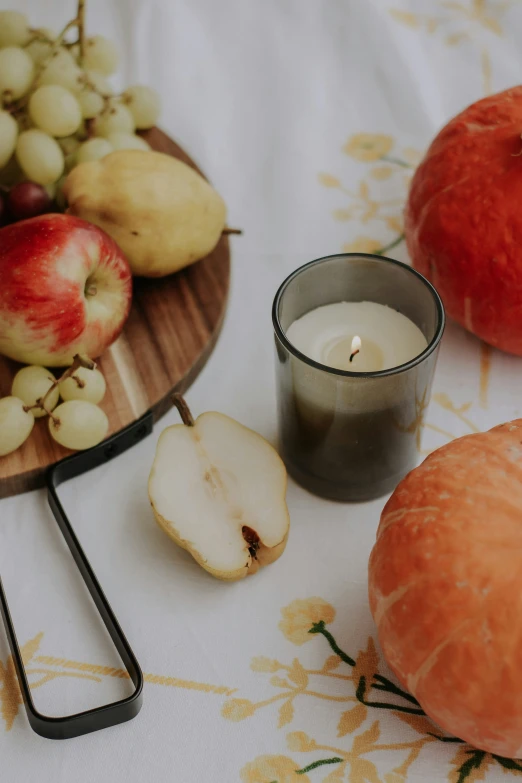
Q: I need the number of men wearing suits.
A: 0